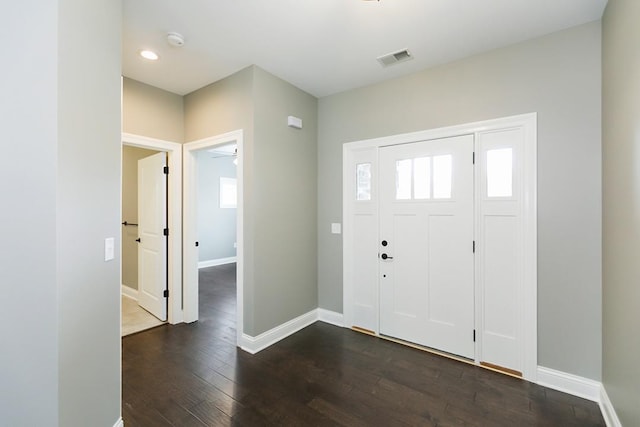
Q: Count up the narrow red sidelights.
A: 0